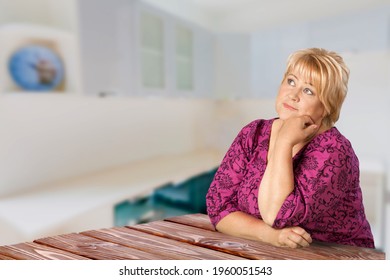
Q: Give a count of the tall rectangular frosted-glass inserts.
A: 2